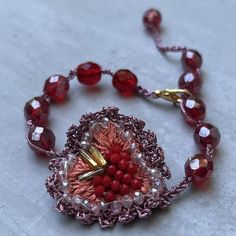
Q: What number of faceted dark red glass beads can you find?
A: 11